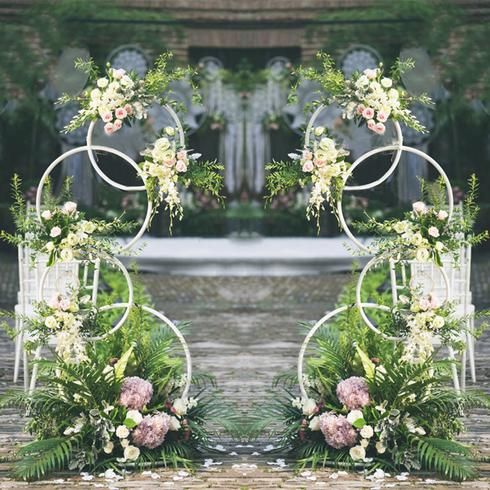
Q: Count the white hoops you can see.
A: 8